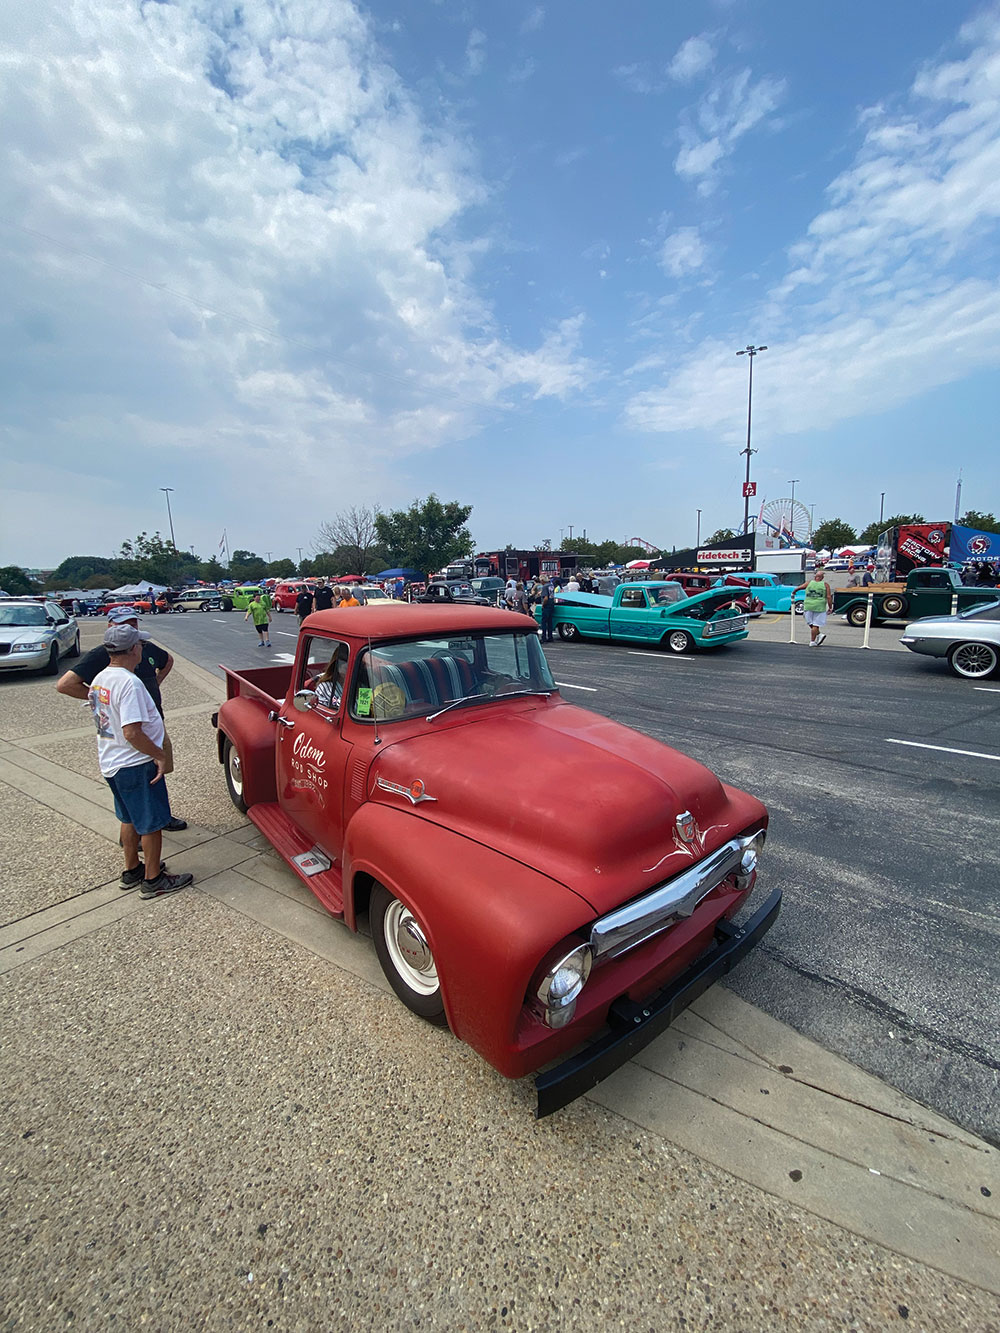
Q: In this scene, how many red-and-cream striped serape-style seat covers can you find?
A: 1